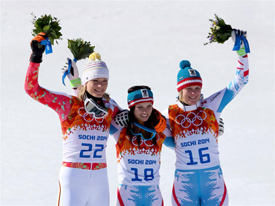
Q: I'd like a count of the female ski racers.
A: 3